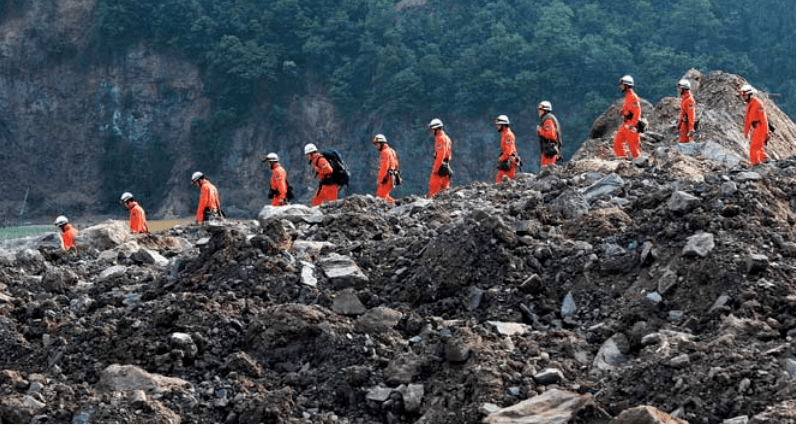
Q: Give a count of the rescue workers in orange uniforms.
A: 12